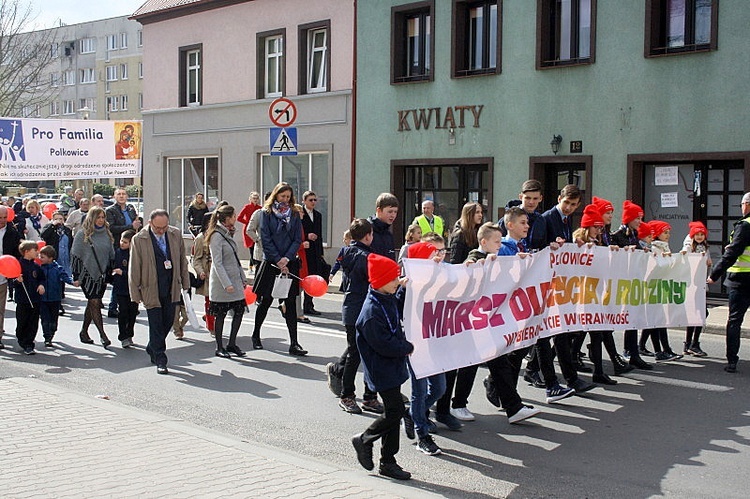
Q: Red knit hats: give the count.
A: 8